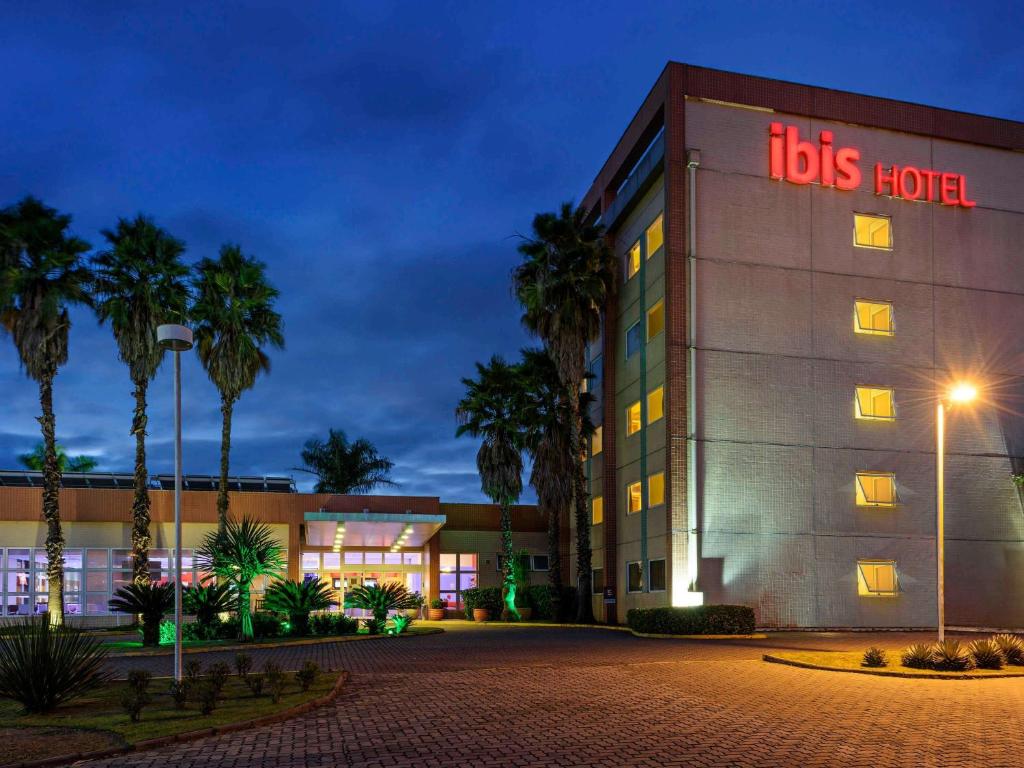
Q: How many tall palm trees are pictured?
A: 6